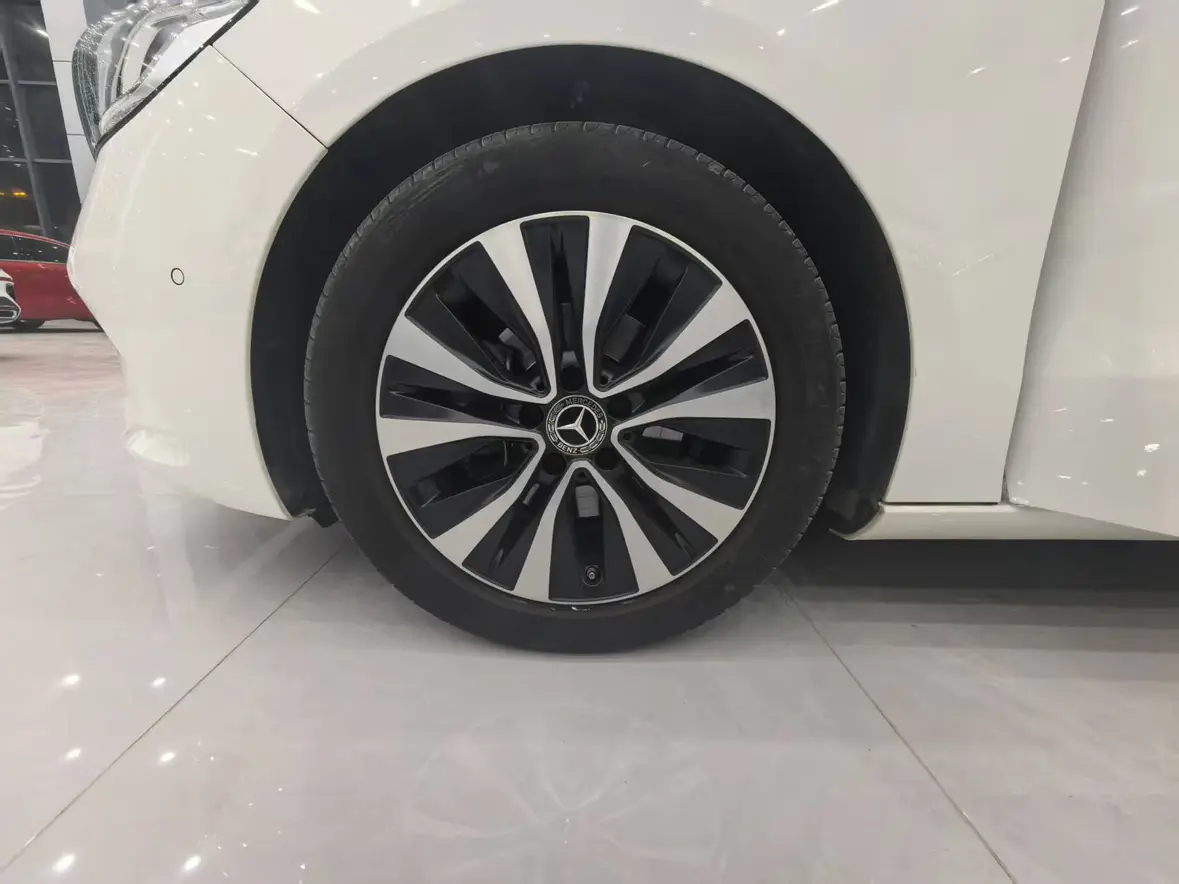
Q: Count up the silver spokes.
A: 10